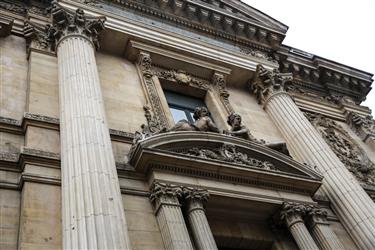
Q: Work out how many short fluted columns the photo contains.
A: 4